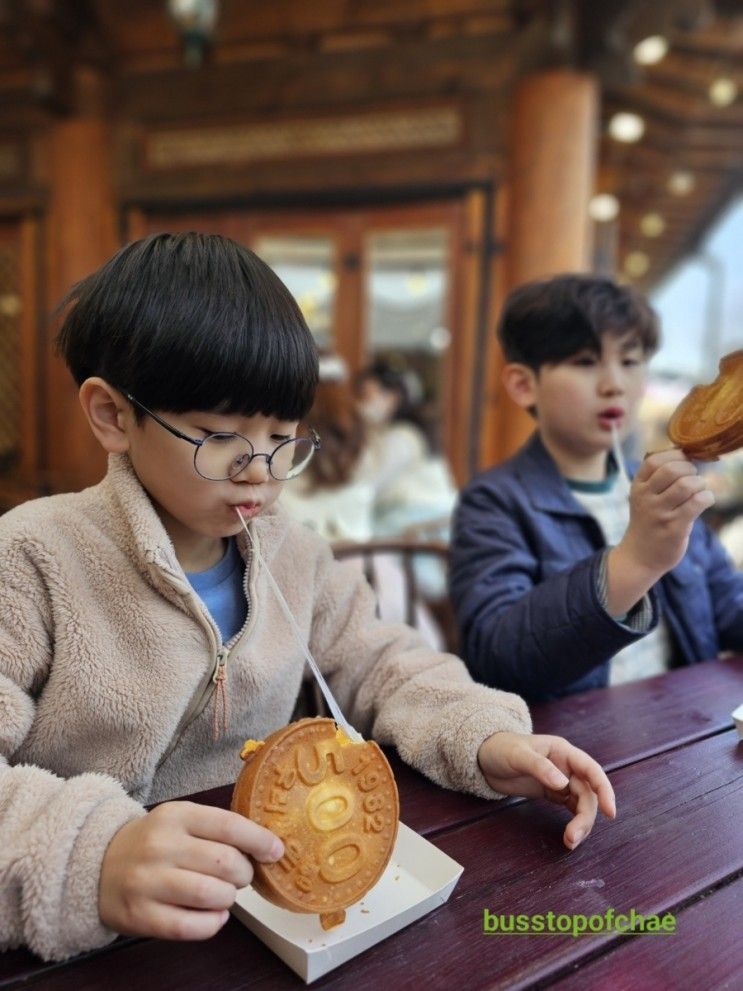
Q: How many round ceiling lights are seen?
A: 7